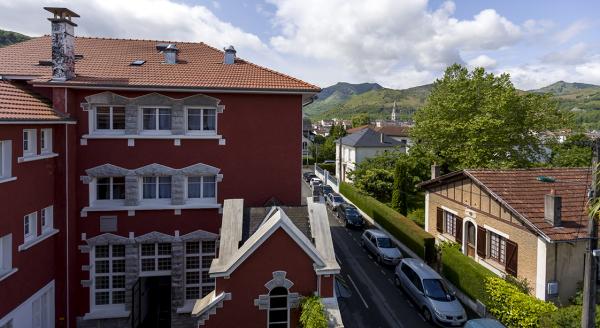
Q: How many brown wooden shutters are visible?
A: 4